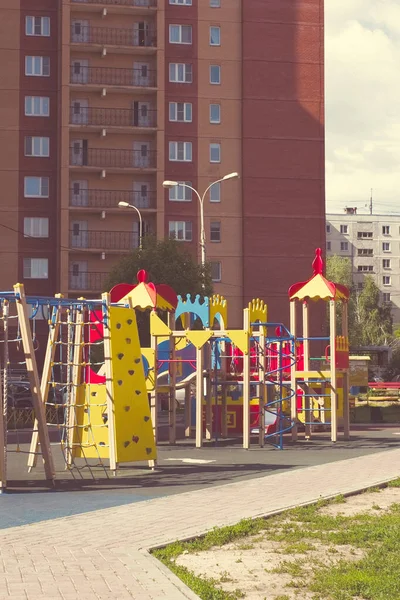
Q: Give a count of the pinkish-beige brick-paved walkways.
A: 1